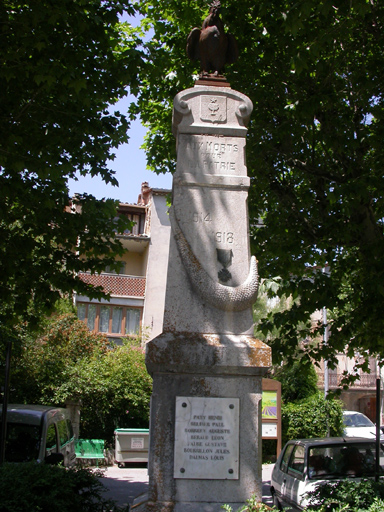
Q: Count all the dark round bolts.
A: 4